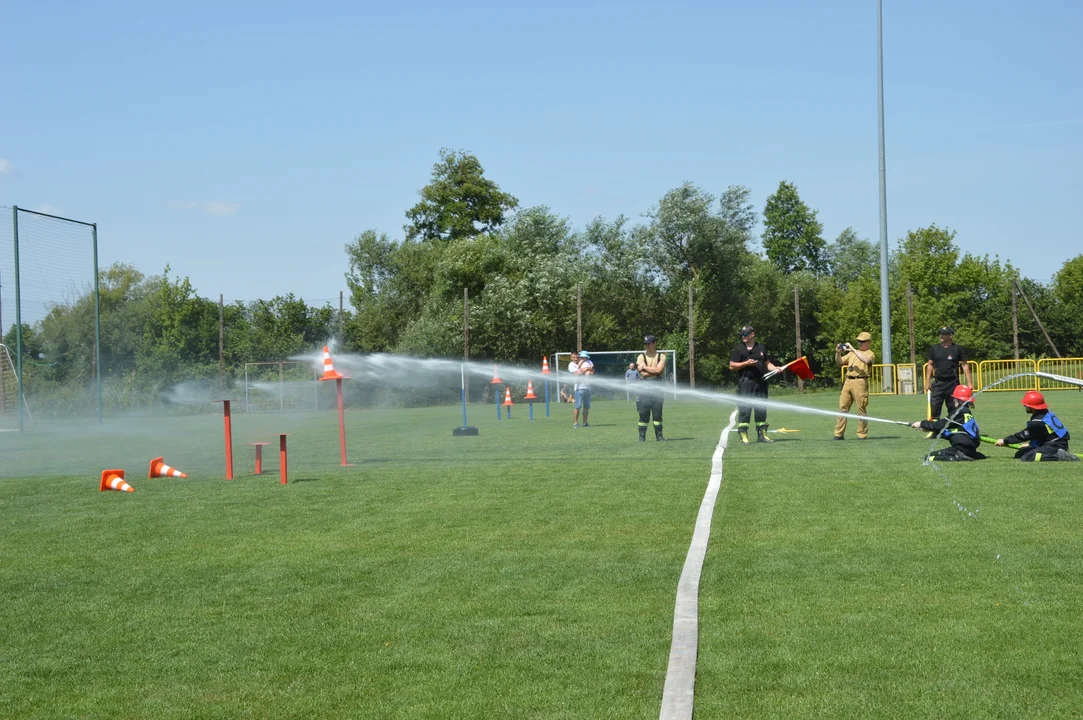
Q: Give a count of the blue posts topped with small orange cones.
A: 4